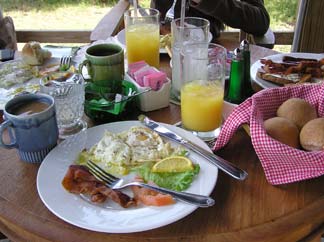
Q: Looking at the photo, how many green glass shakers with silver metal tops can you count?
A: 2